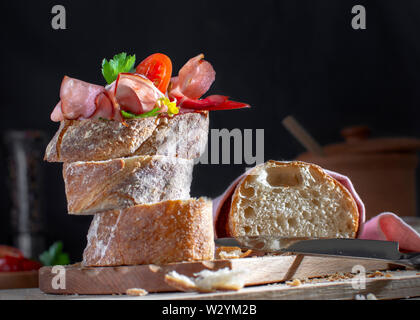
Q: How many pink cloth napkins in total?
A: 1